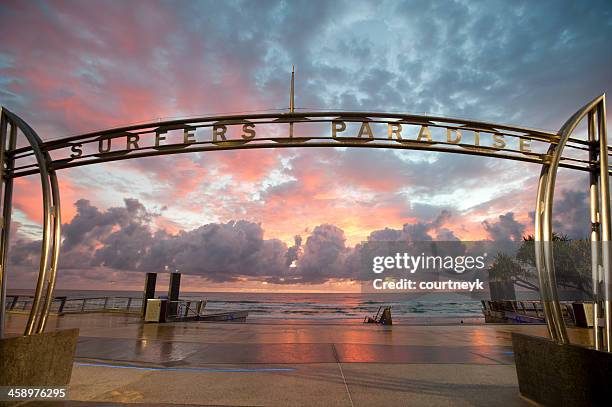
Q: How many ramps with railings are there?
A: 2